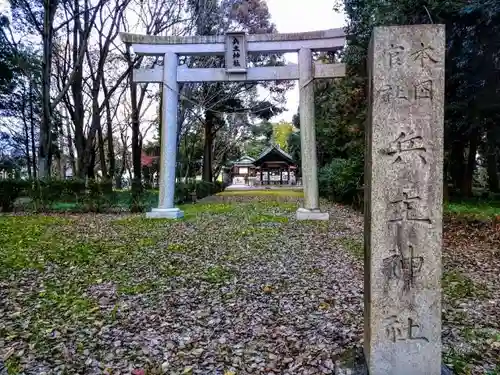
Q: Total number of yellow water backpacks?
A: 0